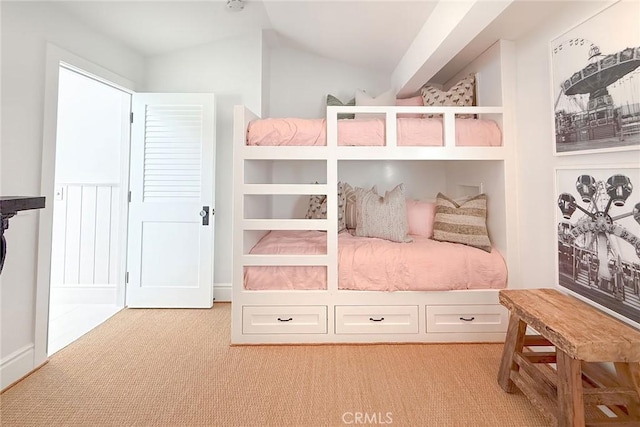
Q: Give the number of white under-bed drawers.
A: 3